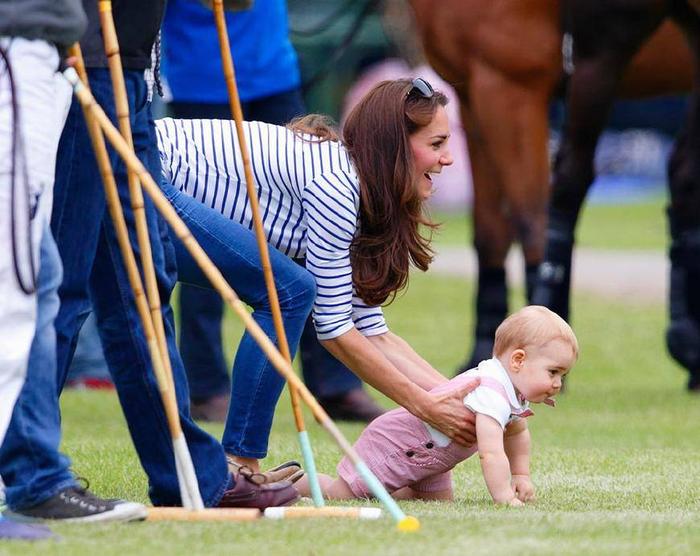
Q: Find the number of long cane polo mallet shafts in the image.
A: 4